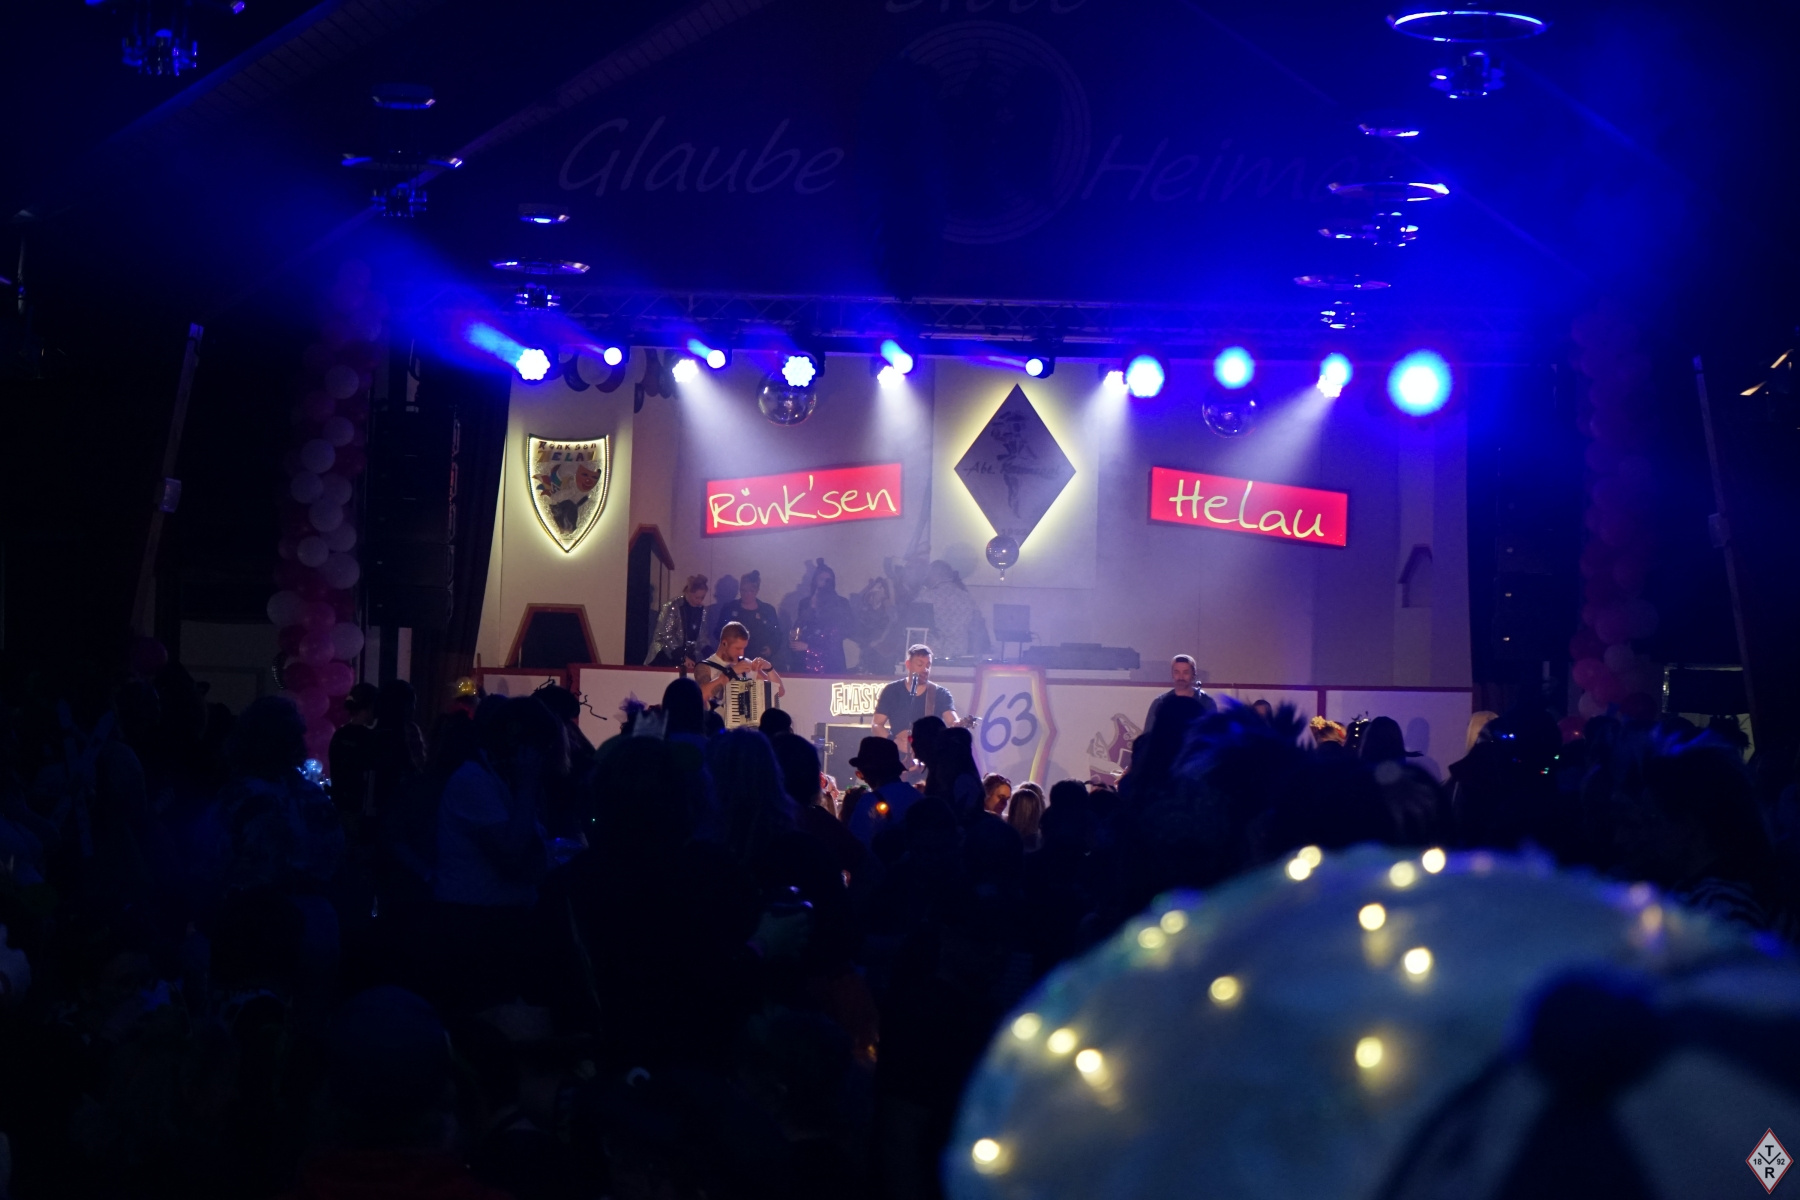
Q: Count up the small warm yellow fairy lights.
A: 14